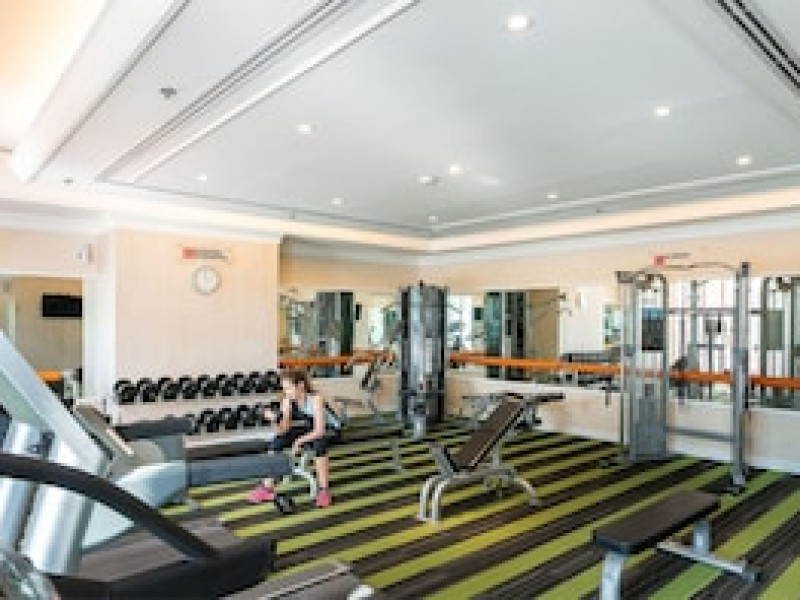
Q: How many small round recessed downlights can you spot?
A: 9